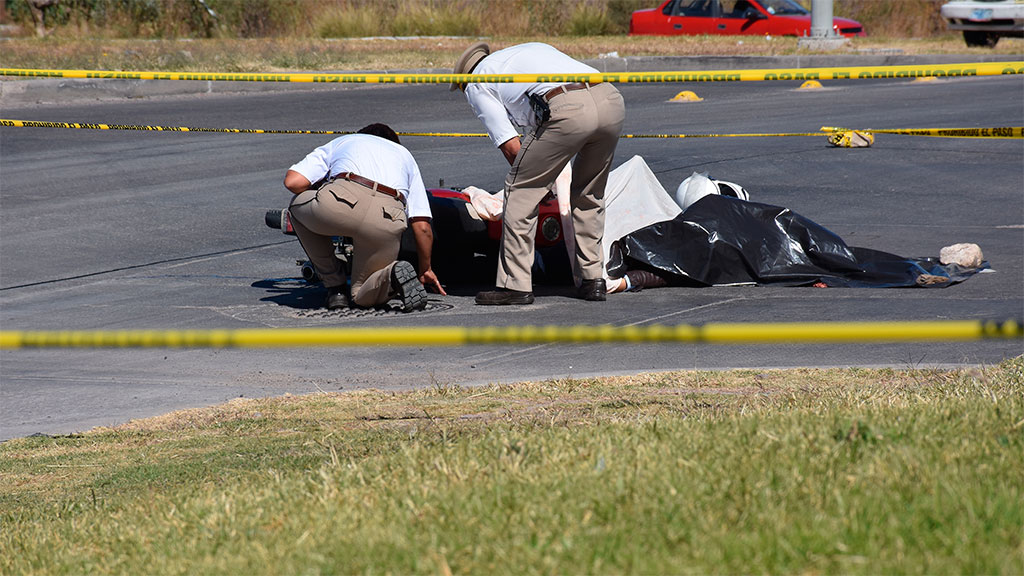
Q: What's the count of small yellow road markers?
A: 3